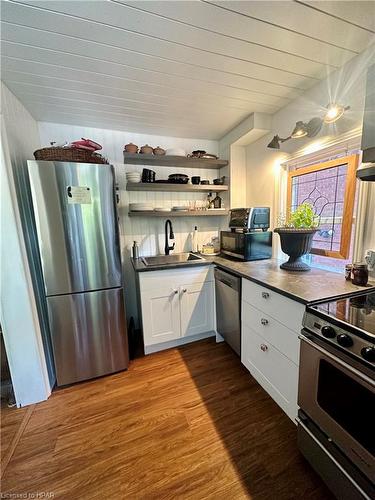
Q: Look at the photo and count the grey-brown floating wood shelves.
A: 3